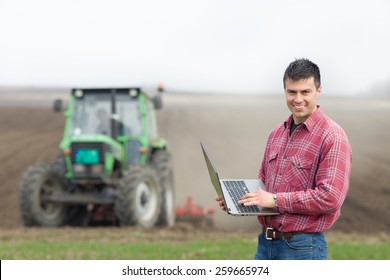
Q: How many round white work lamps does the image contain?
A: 2